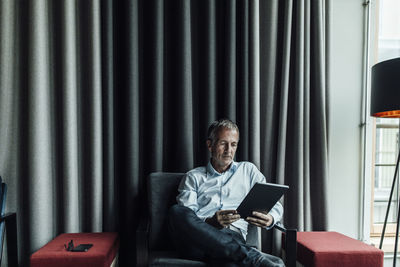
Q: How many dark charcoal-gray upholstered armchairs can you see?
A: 1